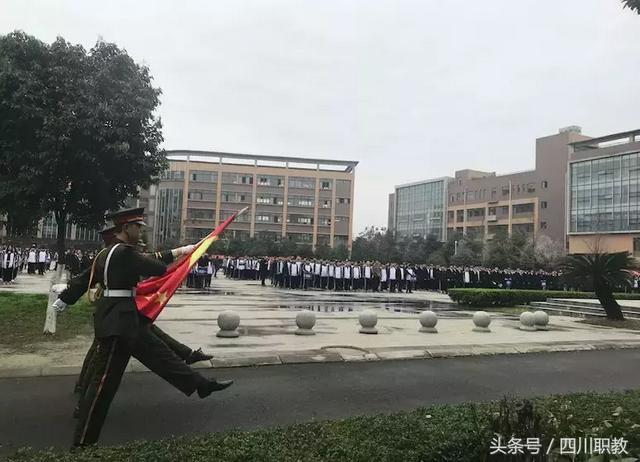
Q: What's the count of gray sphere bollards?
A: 7